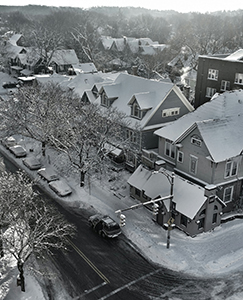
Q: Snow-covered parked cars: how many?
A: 5